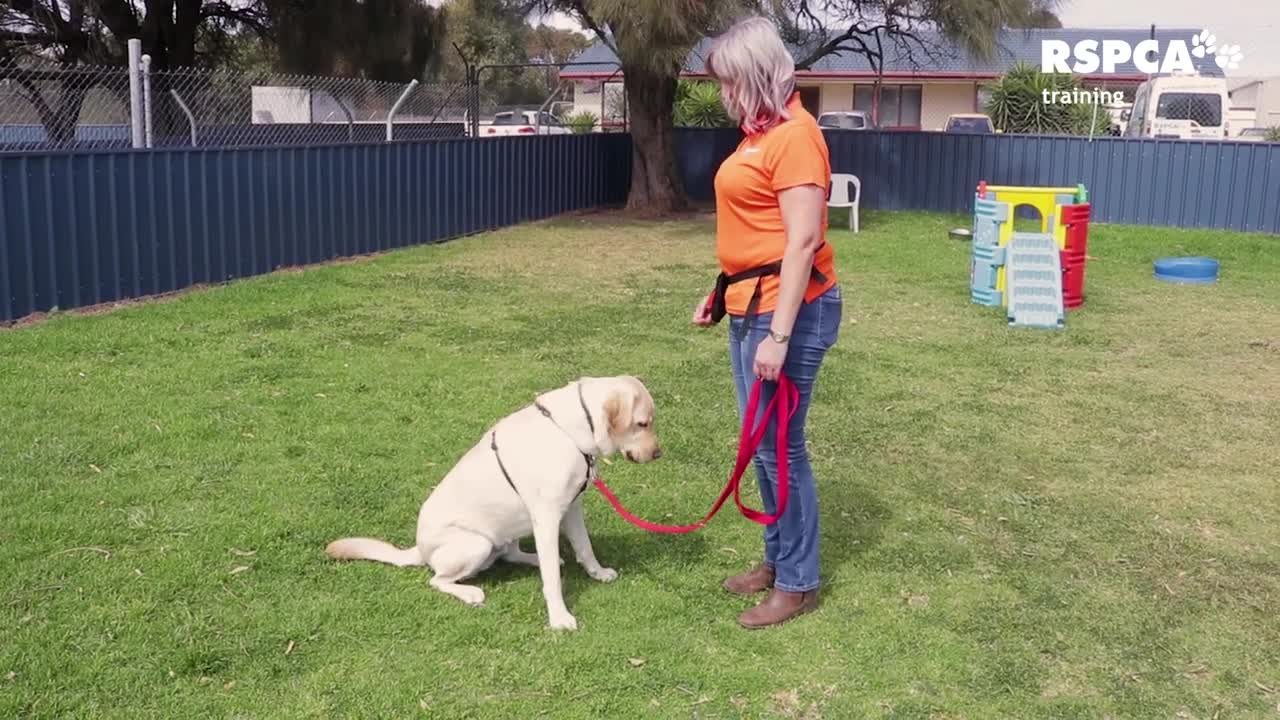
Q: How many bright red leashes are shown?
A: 1